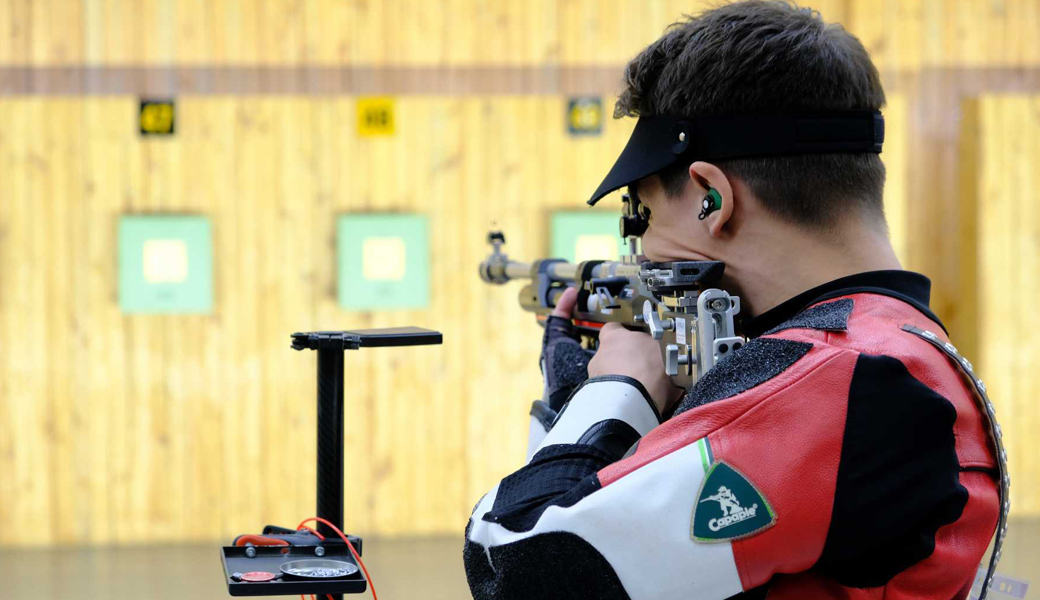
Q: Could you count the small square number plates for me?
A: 3